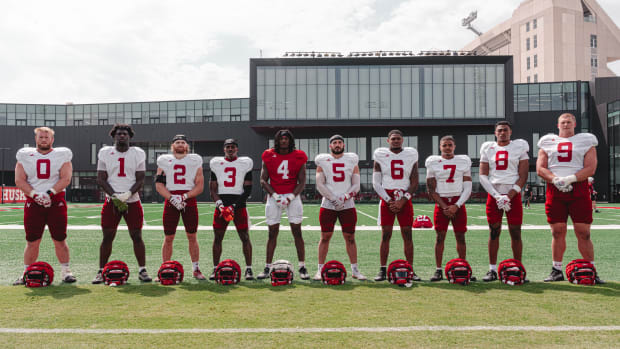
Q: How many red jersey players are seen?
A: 1